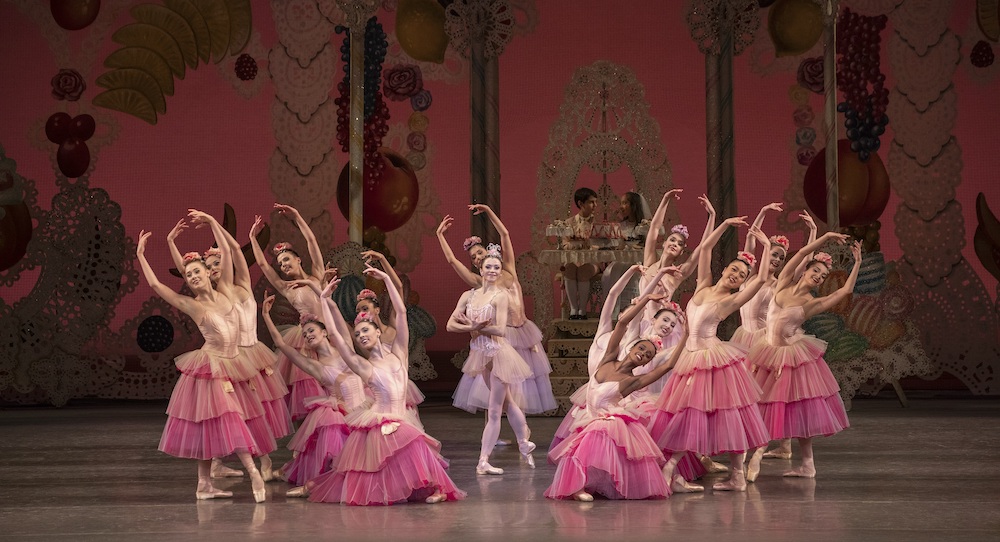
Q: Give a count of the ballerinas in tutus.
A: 15